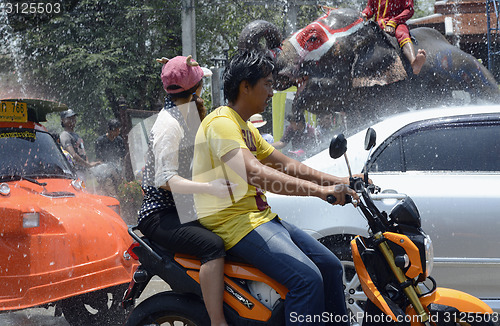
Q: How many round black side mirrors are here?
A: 2